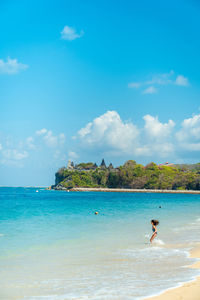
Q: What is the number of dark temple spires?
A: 3